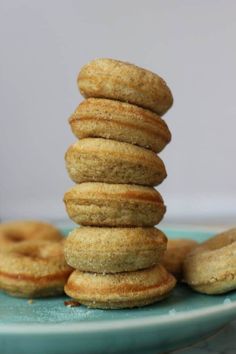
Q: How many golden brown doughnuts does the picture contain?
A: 10